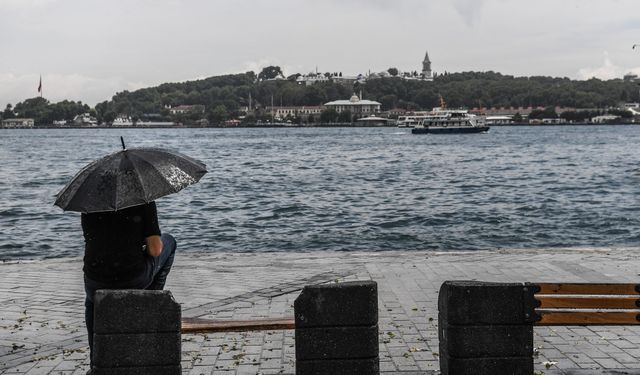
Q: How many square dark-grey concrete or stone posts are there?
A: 3